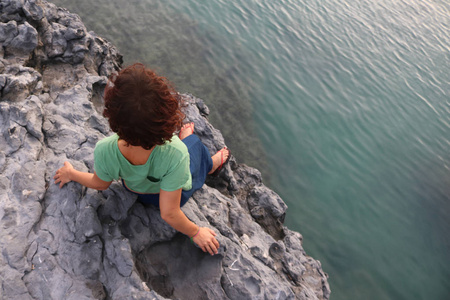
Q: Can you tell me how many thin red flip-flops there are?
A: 2